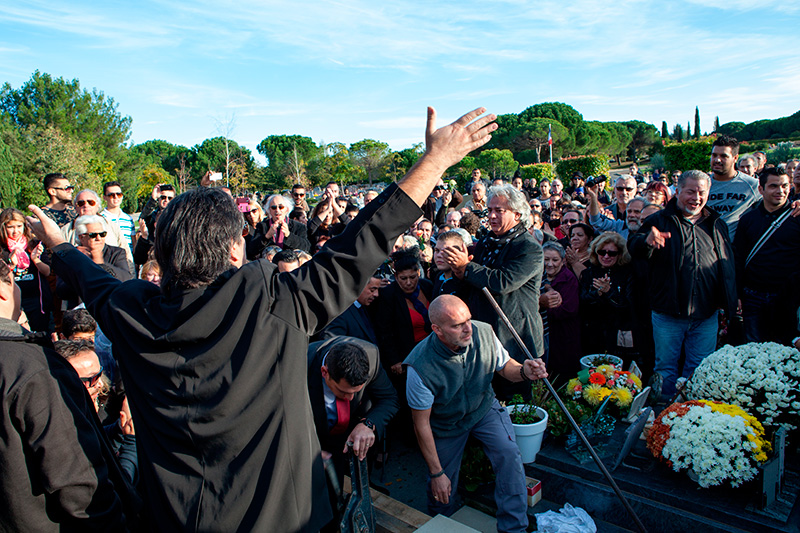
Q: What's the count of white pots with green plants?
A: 2